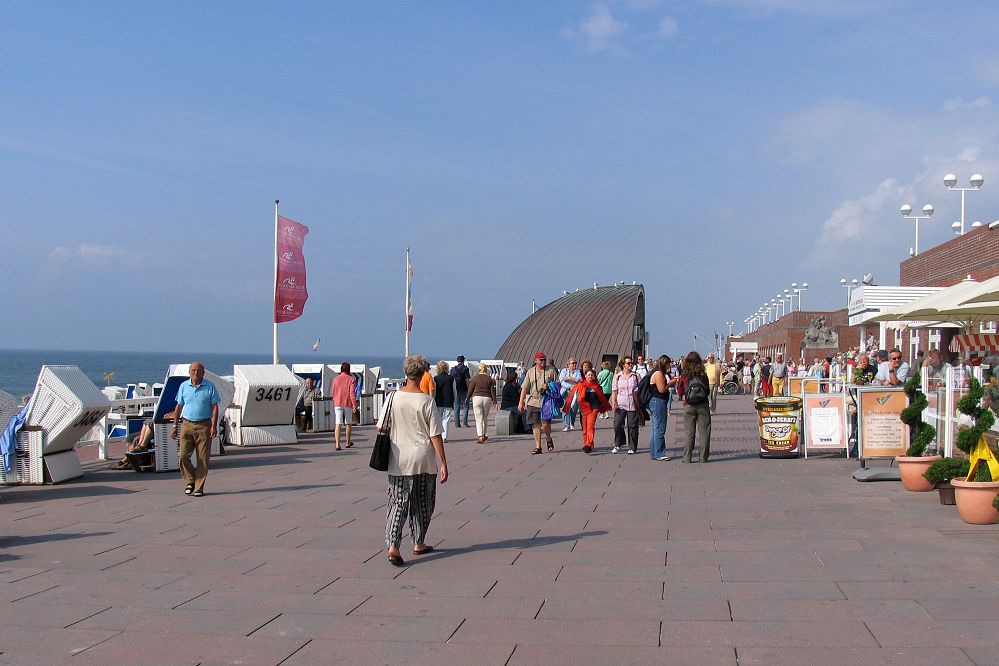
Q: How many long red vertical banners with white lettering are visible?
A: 1